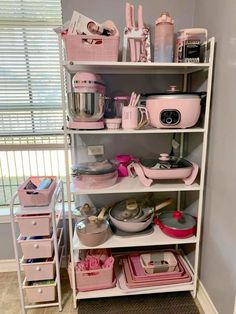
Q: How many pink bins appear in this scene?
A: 7